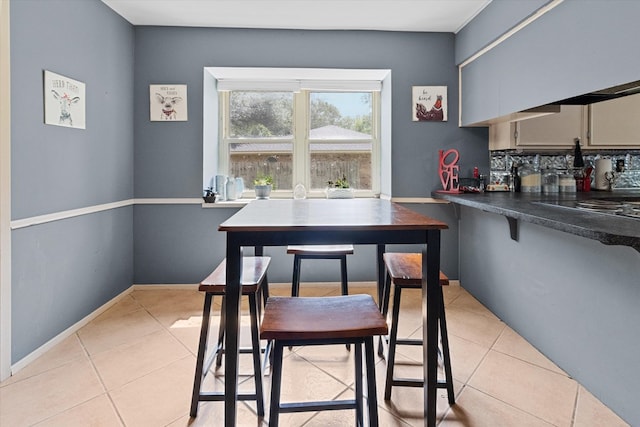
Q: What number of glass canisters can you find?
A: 3